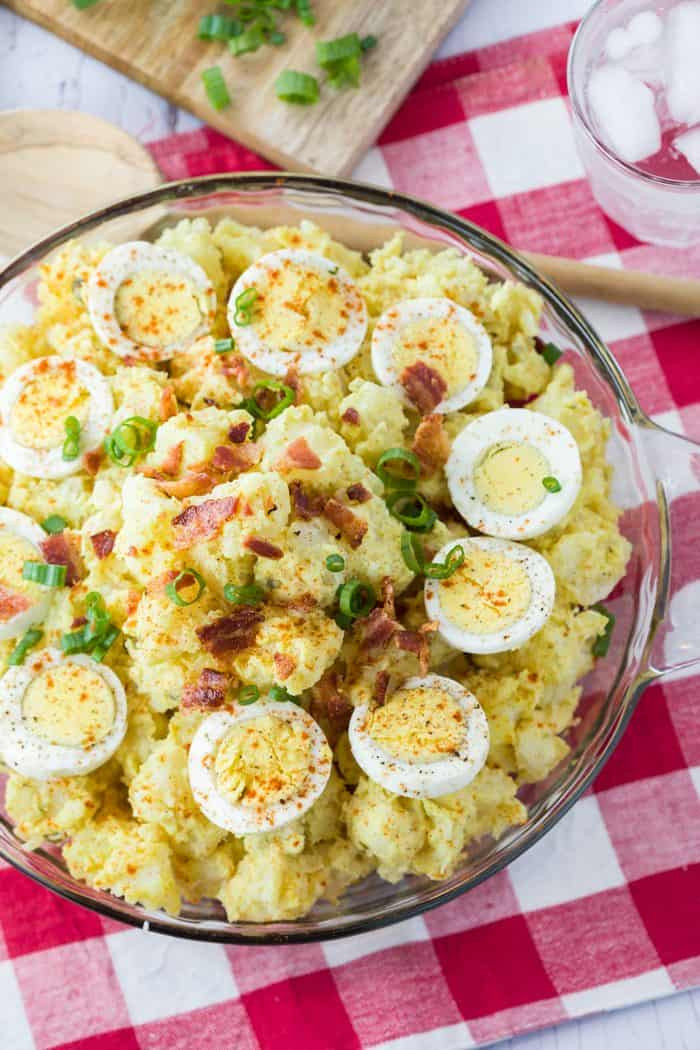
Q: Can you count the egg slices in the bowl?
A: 10